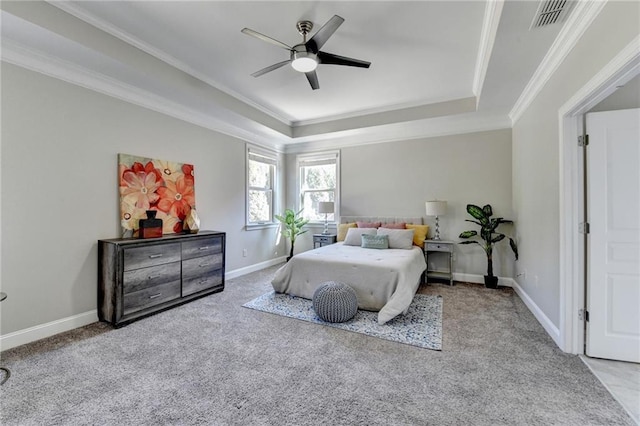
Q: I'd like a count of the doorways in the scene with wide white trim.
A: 1